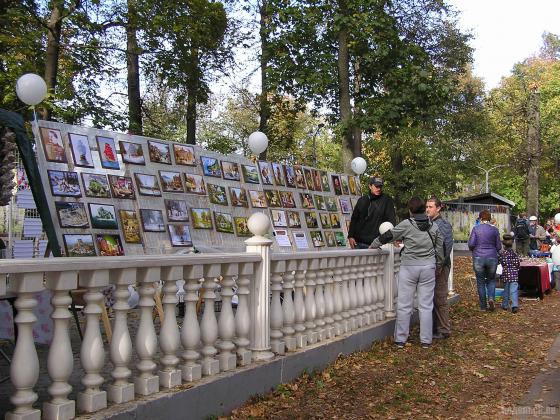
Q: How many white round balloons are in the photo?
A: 3